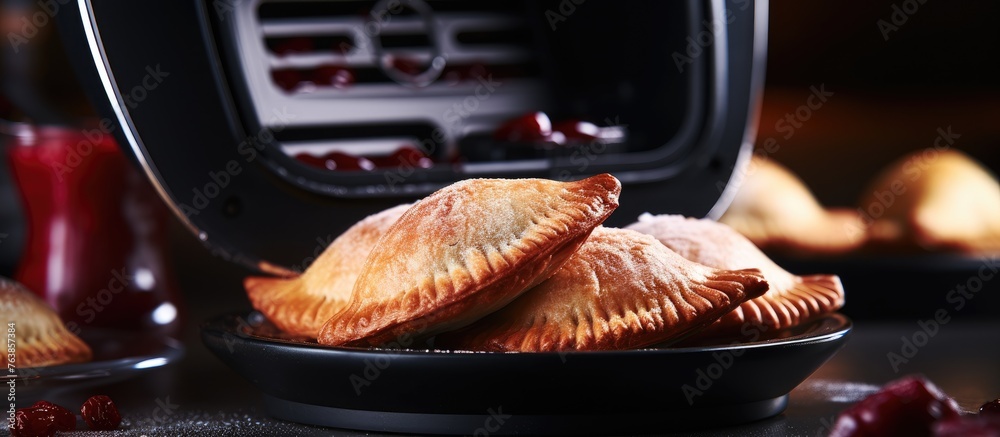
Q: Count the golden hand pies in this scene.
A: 7